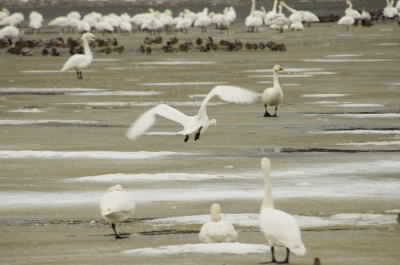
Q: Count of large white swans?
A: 6